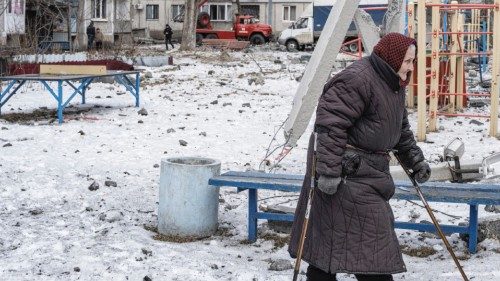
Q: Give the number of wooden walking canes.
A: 2